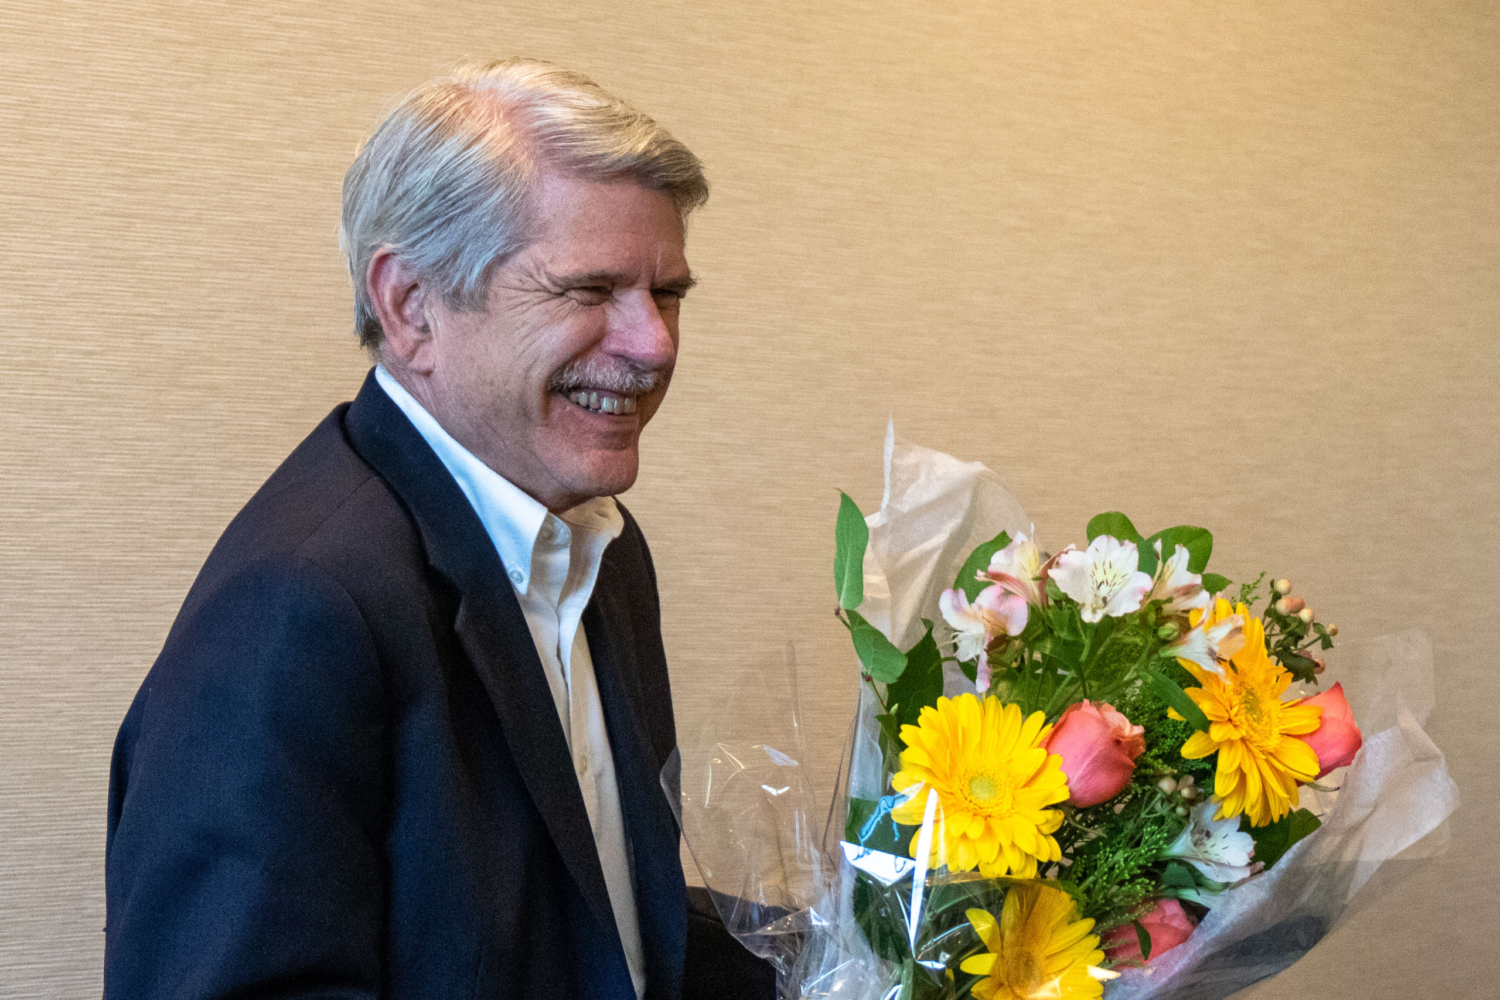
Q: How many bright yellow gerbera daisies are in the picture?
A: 3